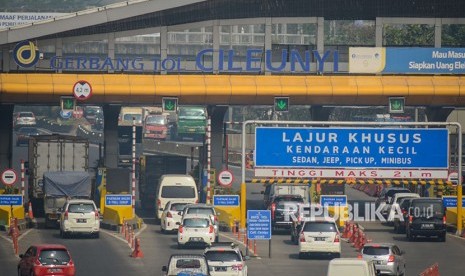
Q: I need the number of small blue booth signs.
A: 5